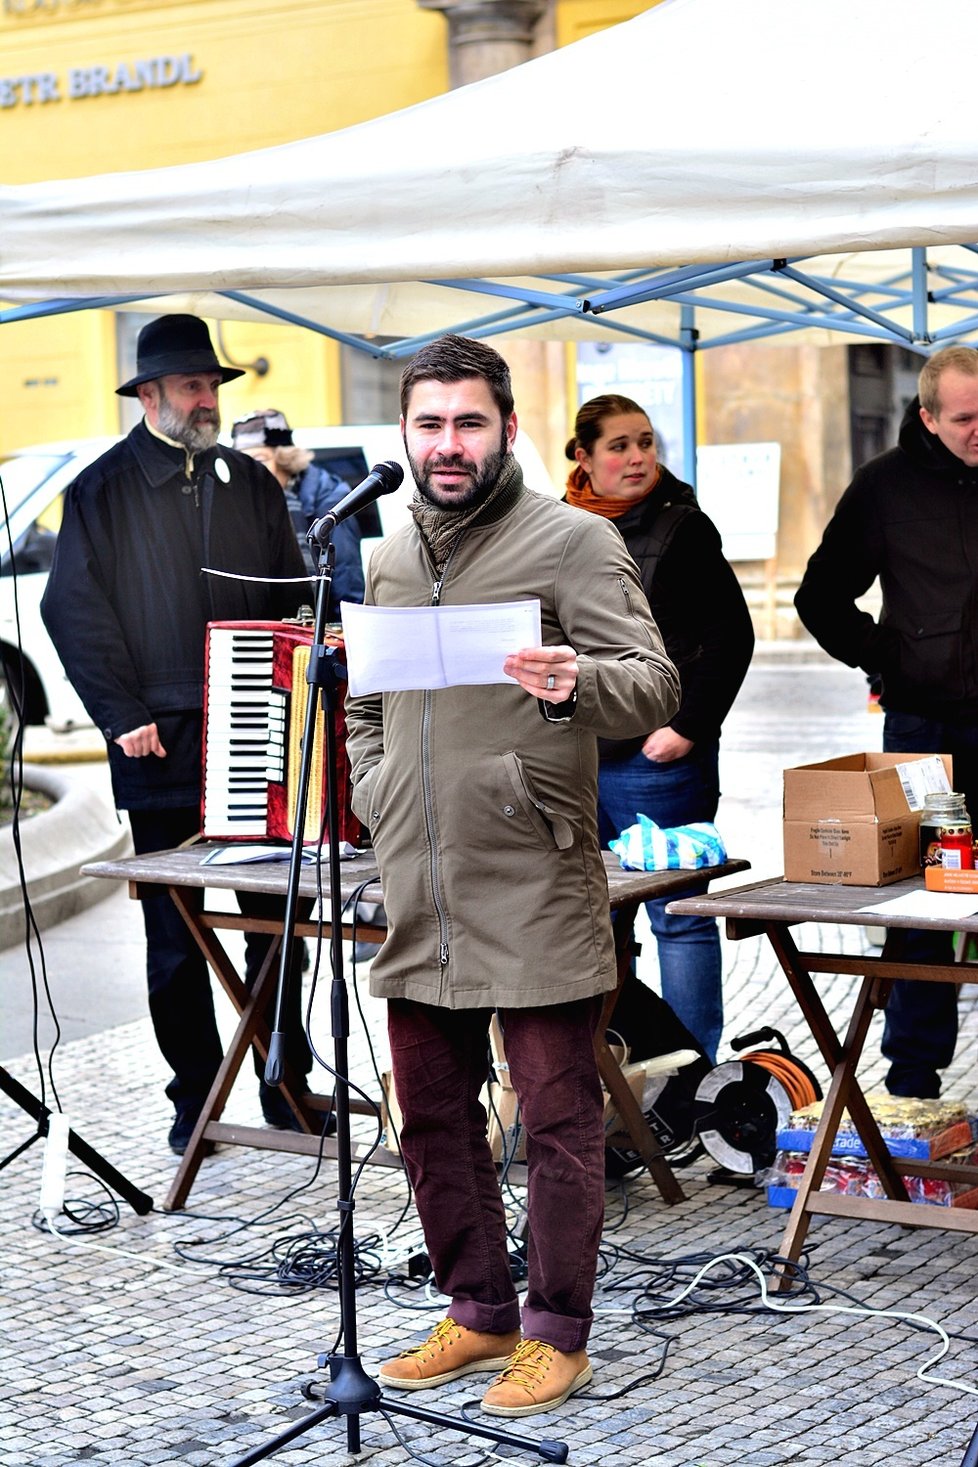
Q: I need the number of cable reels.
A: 1